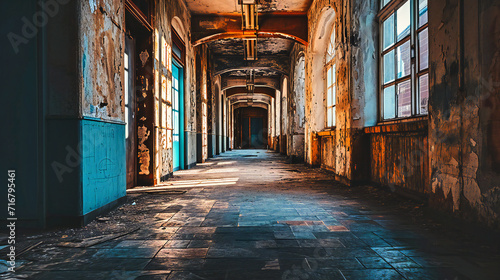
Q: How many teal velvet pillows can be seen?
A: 0